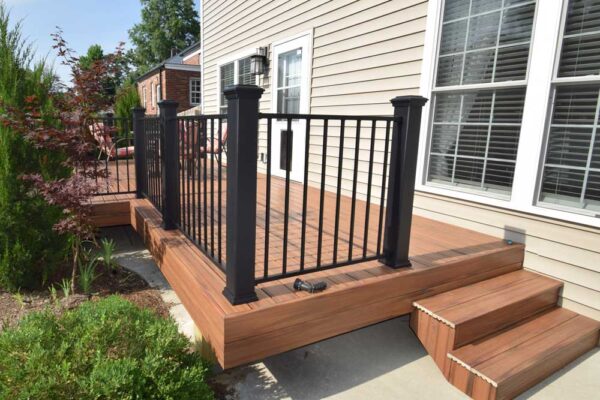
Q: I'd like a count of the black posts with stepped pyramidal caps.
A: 4